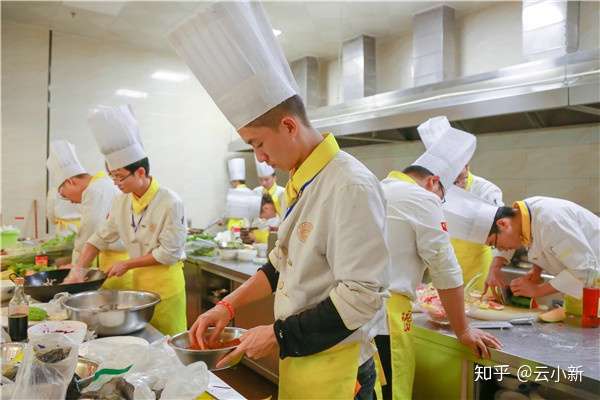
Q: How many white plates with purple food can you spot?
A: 1